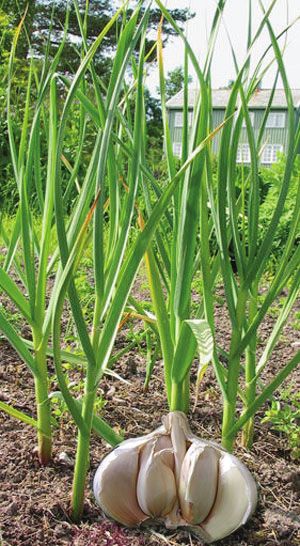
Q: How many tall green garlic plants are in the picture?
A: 5